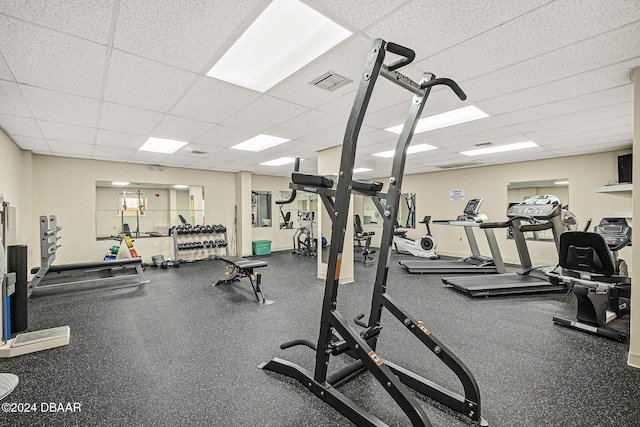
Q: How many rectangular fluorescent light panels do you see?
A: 8